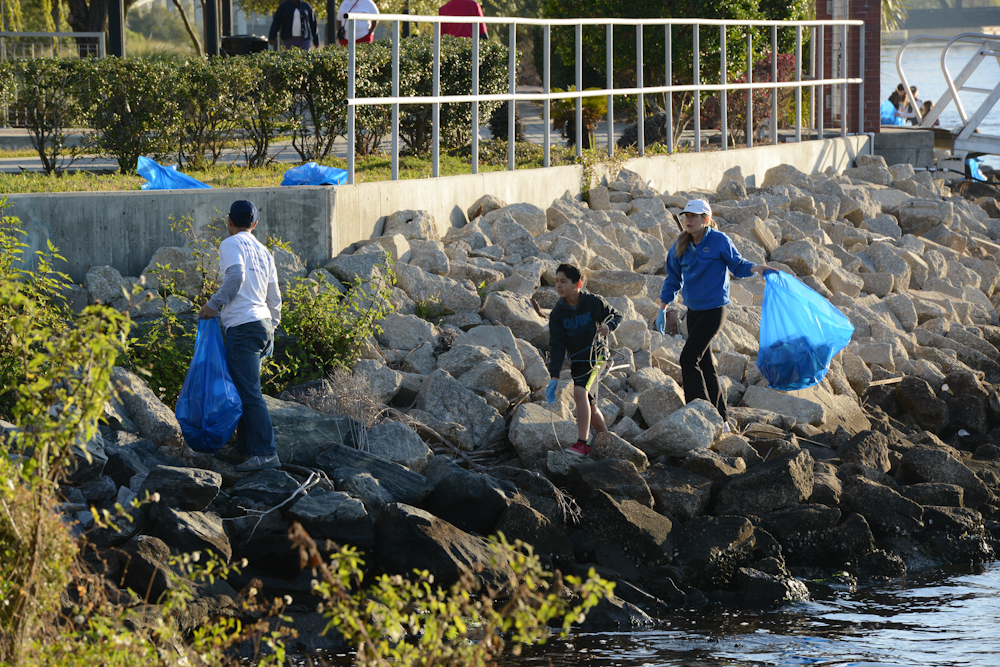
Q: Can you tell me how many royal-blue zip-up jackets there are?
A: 1